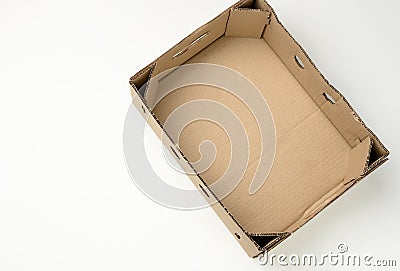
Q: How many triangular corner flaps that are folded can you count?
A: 4